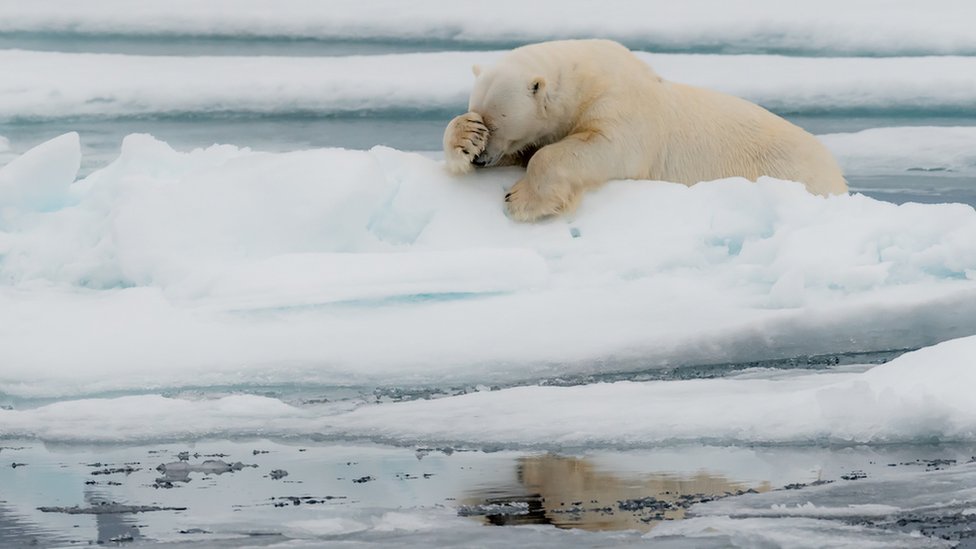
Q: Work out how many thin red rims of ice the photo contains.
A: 0